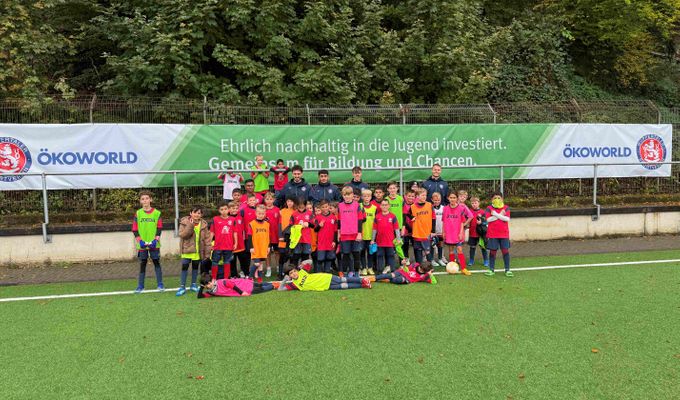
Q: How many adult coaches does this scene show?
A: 4